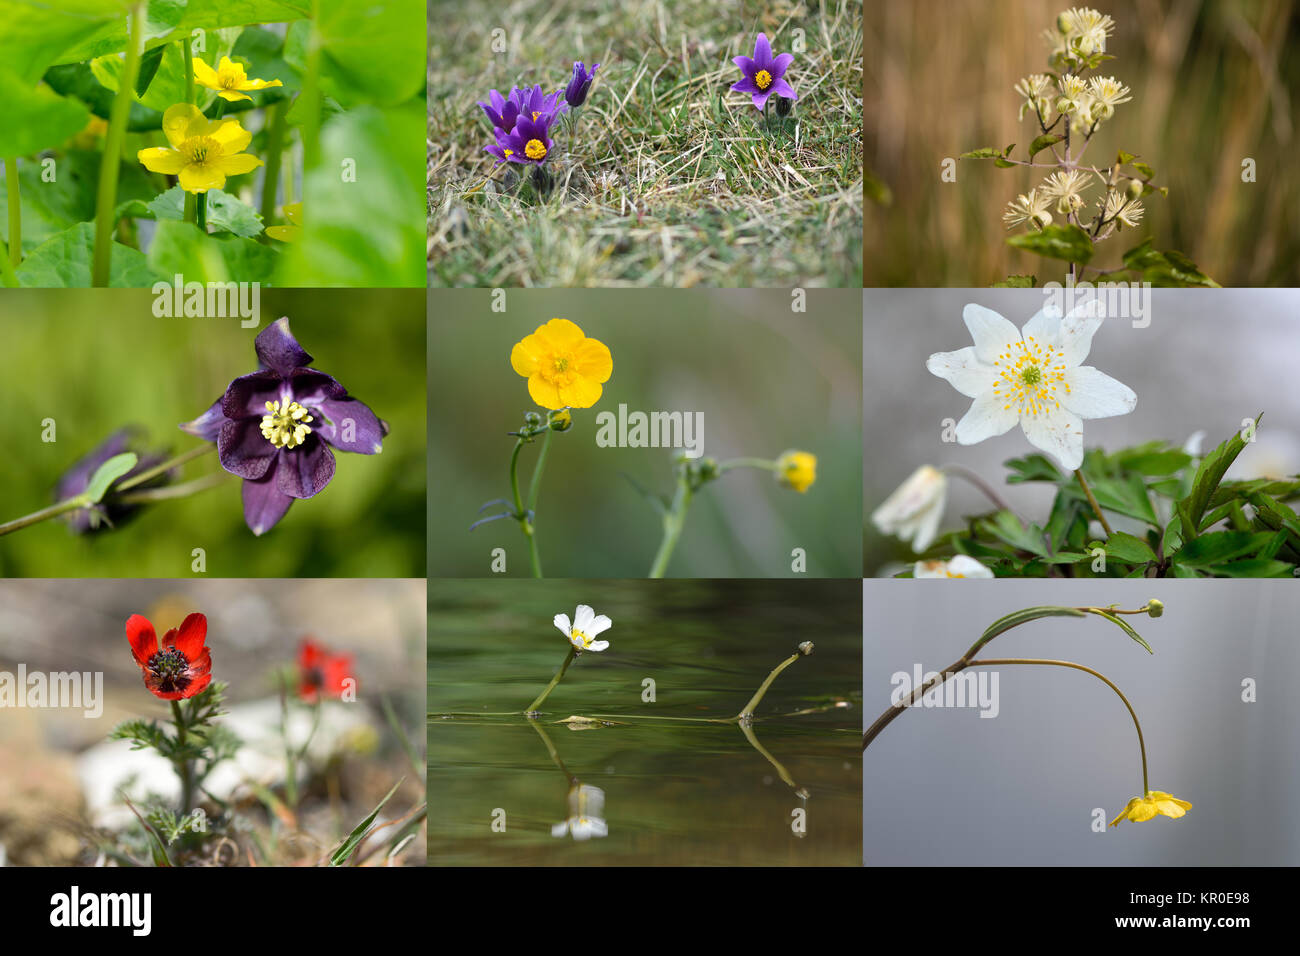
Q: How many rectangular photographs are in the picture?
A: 9